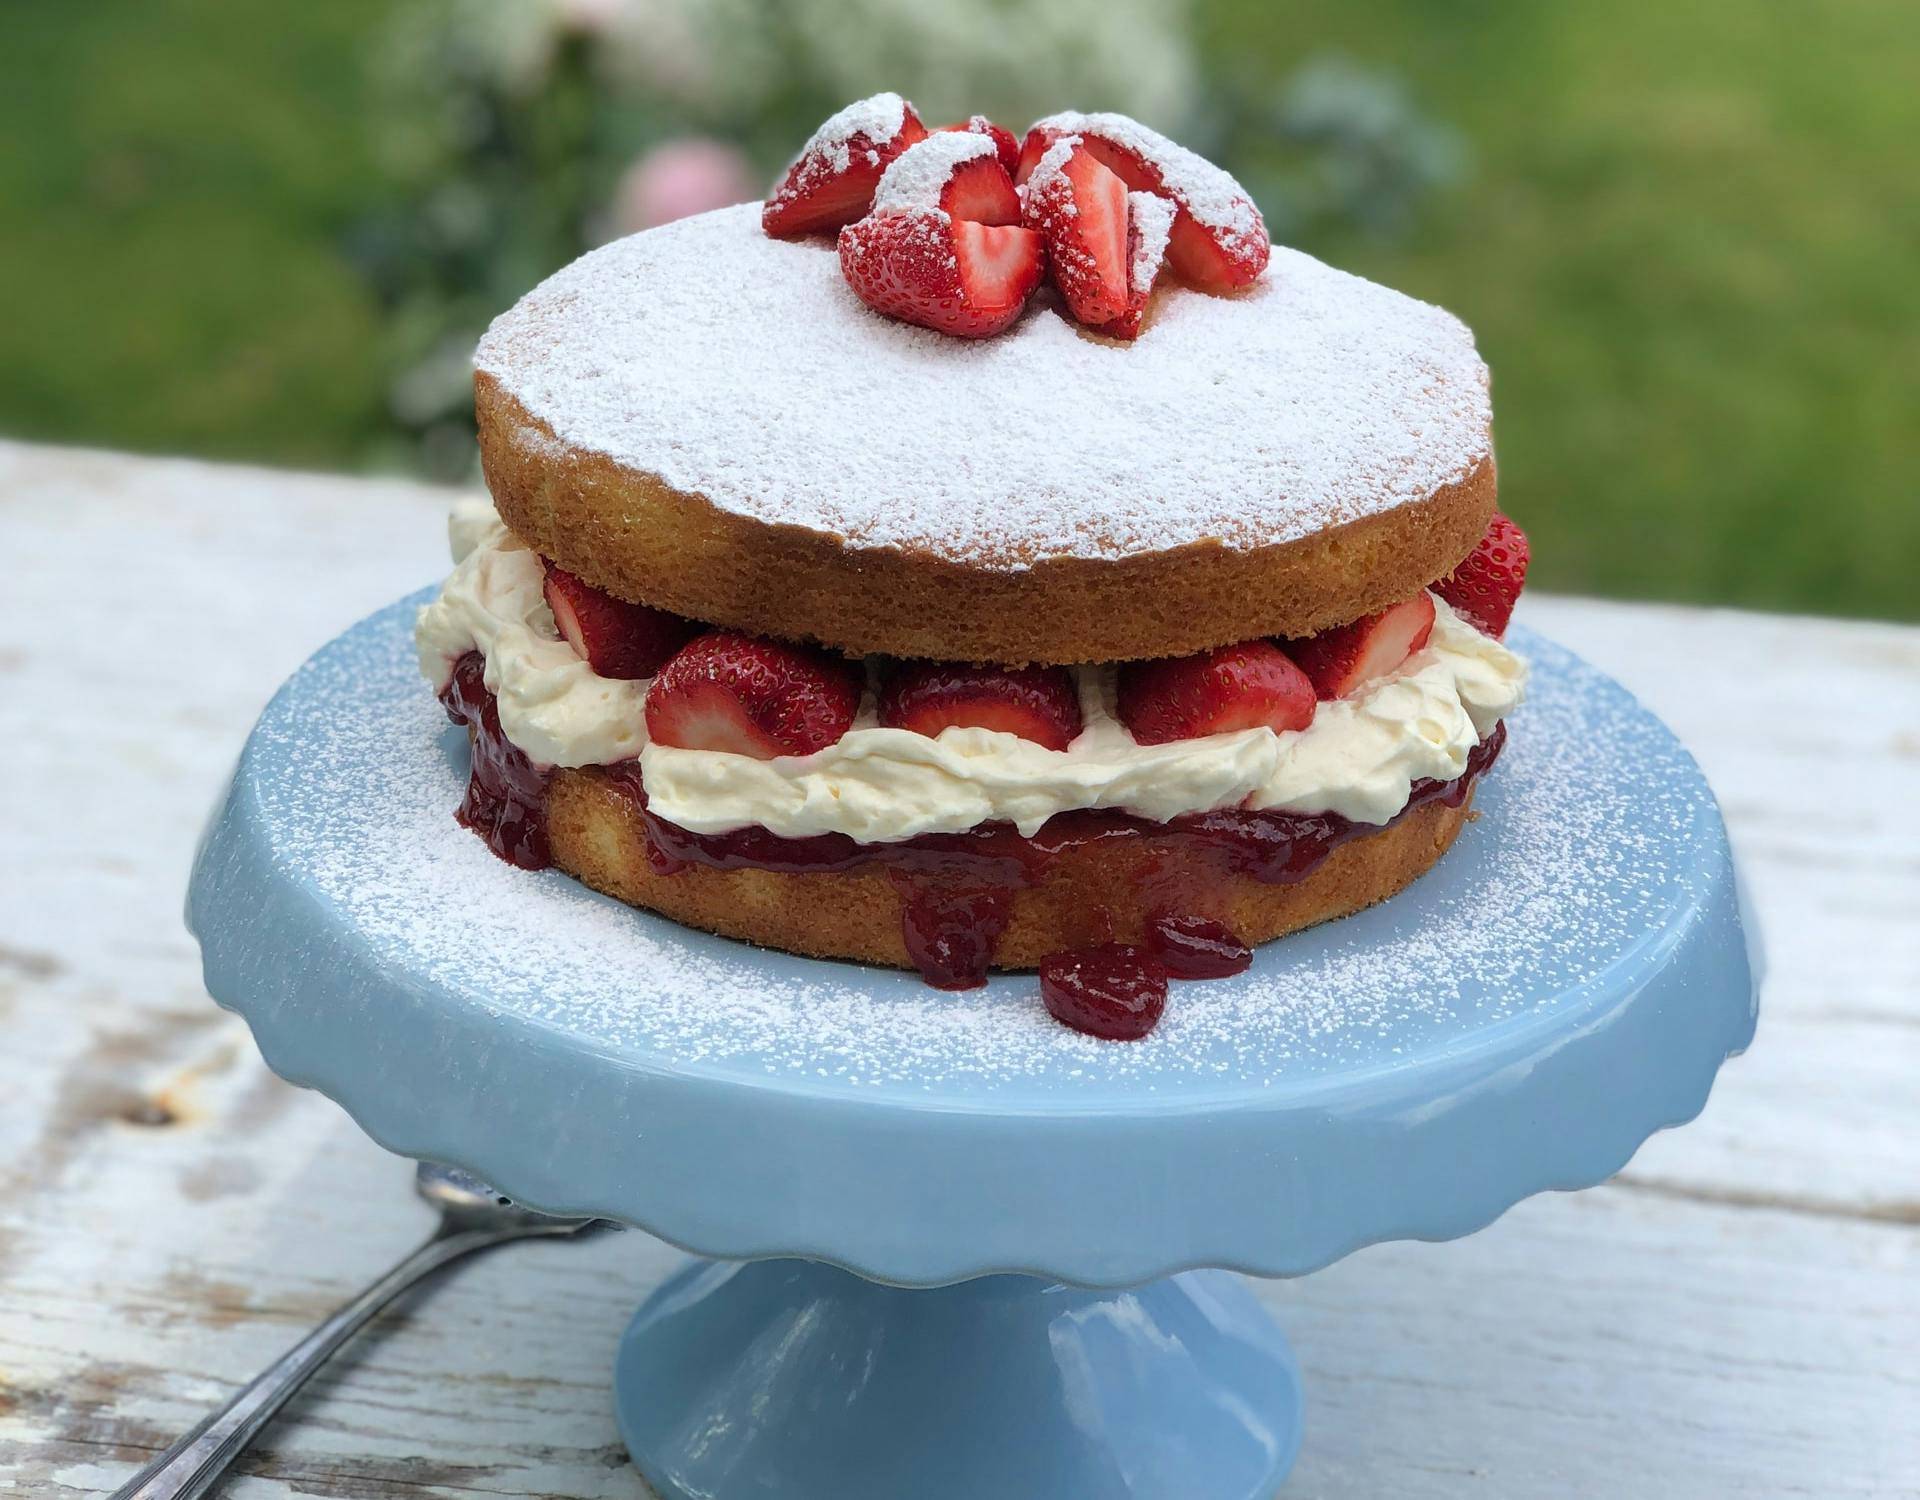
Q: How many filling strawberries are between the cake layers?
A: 6